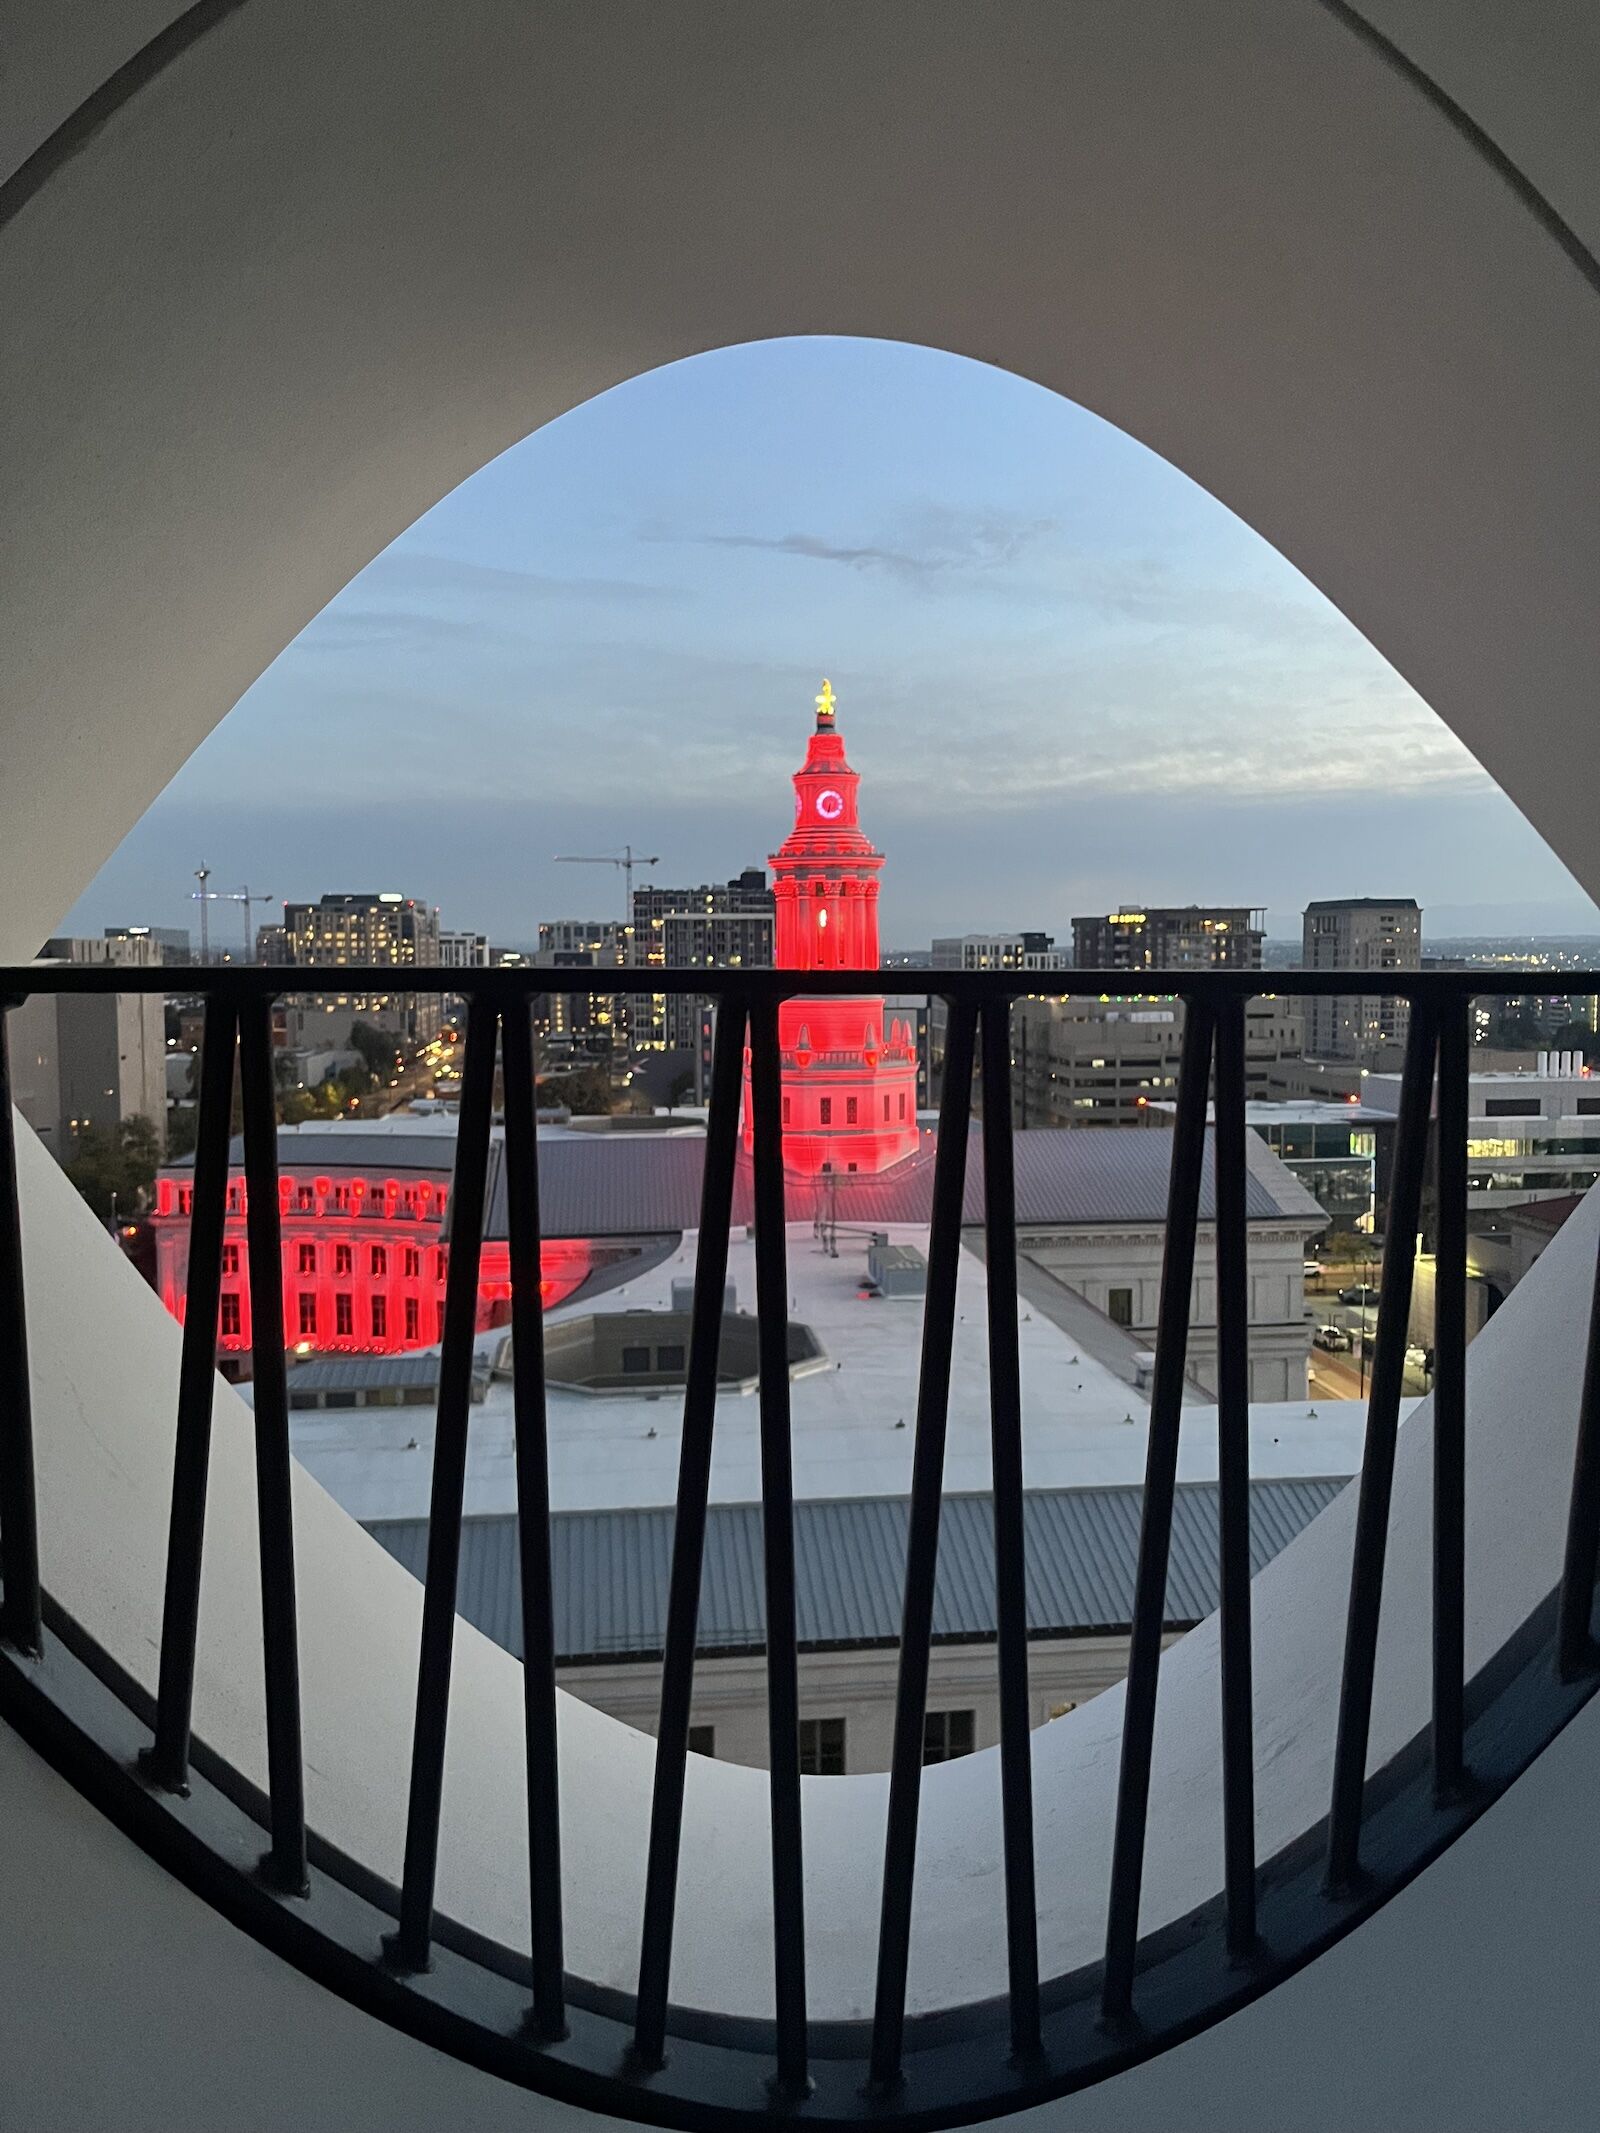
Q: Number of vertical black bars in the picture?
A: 14